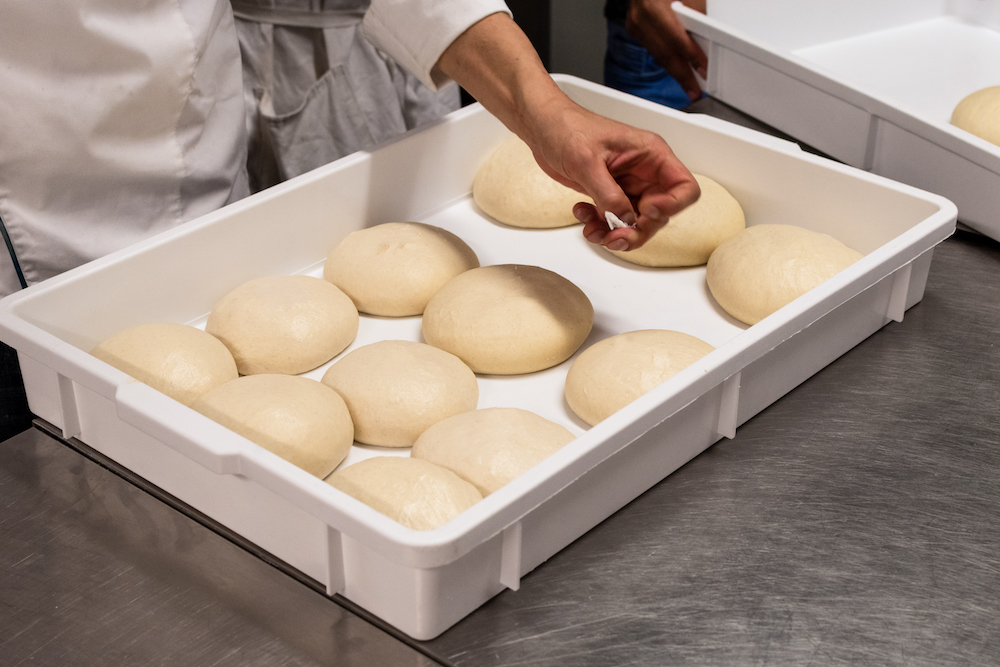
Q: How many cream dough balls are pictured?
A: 13